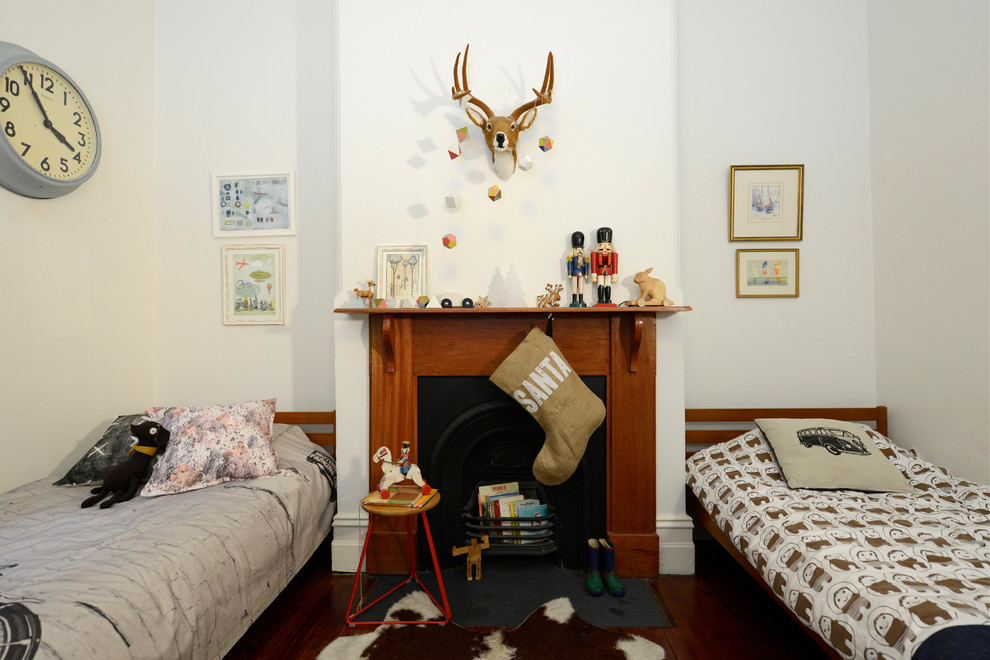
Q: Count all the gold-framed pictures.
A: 2